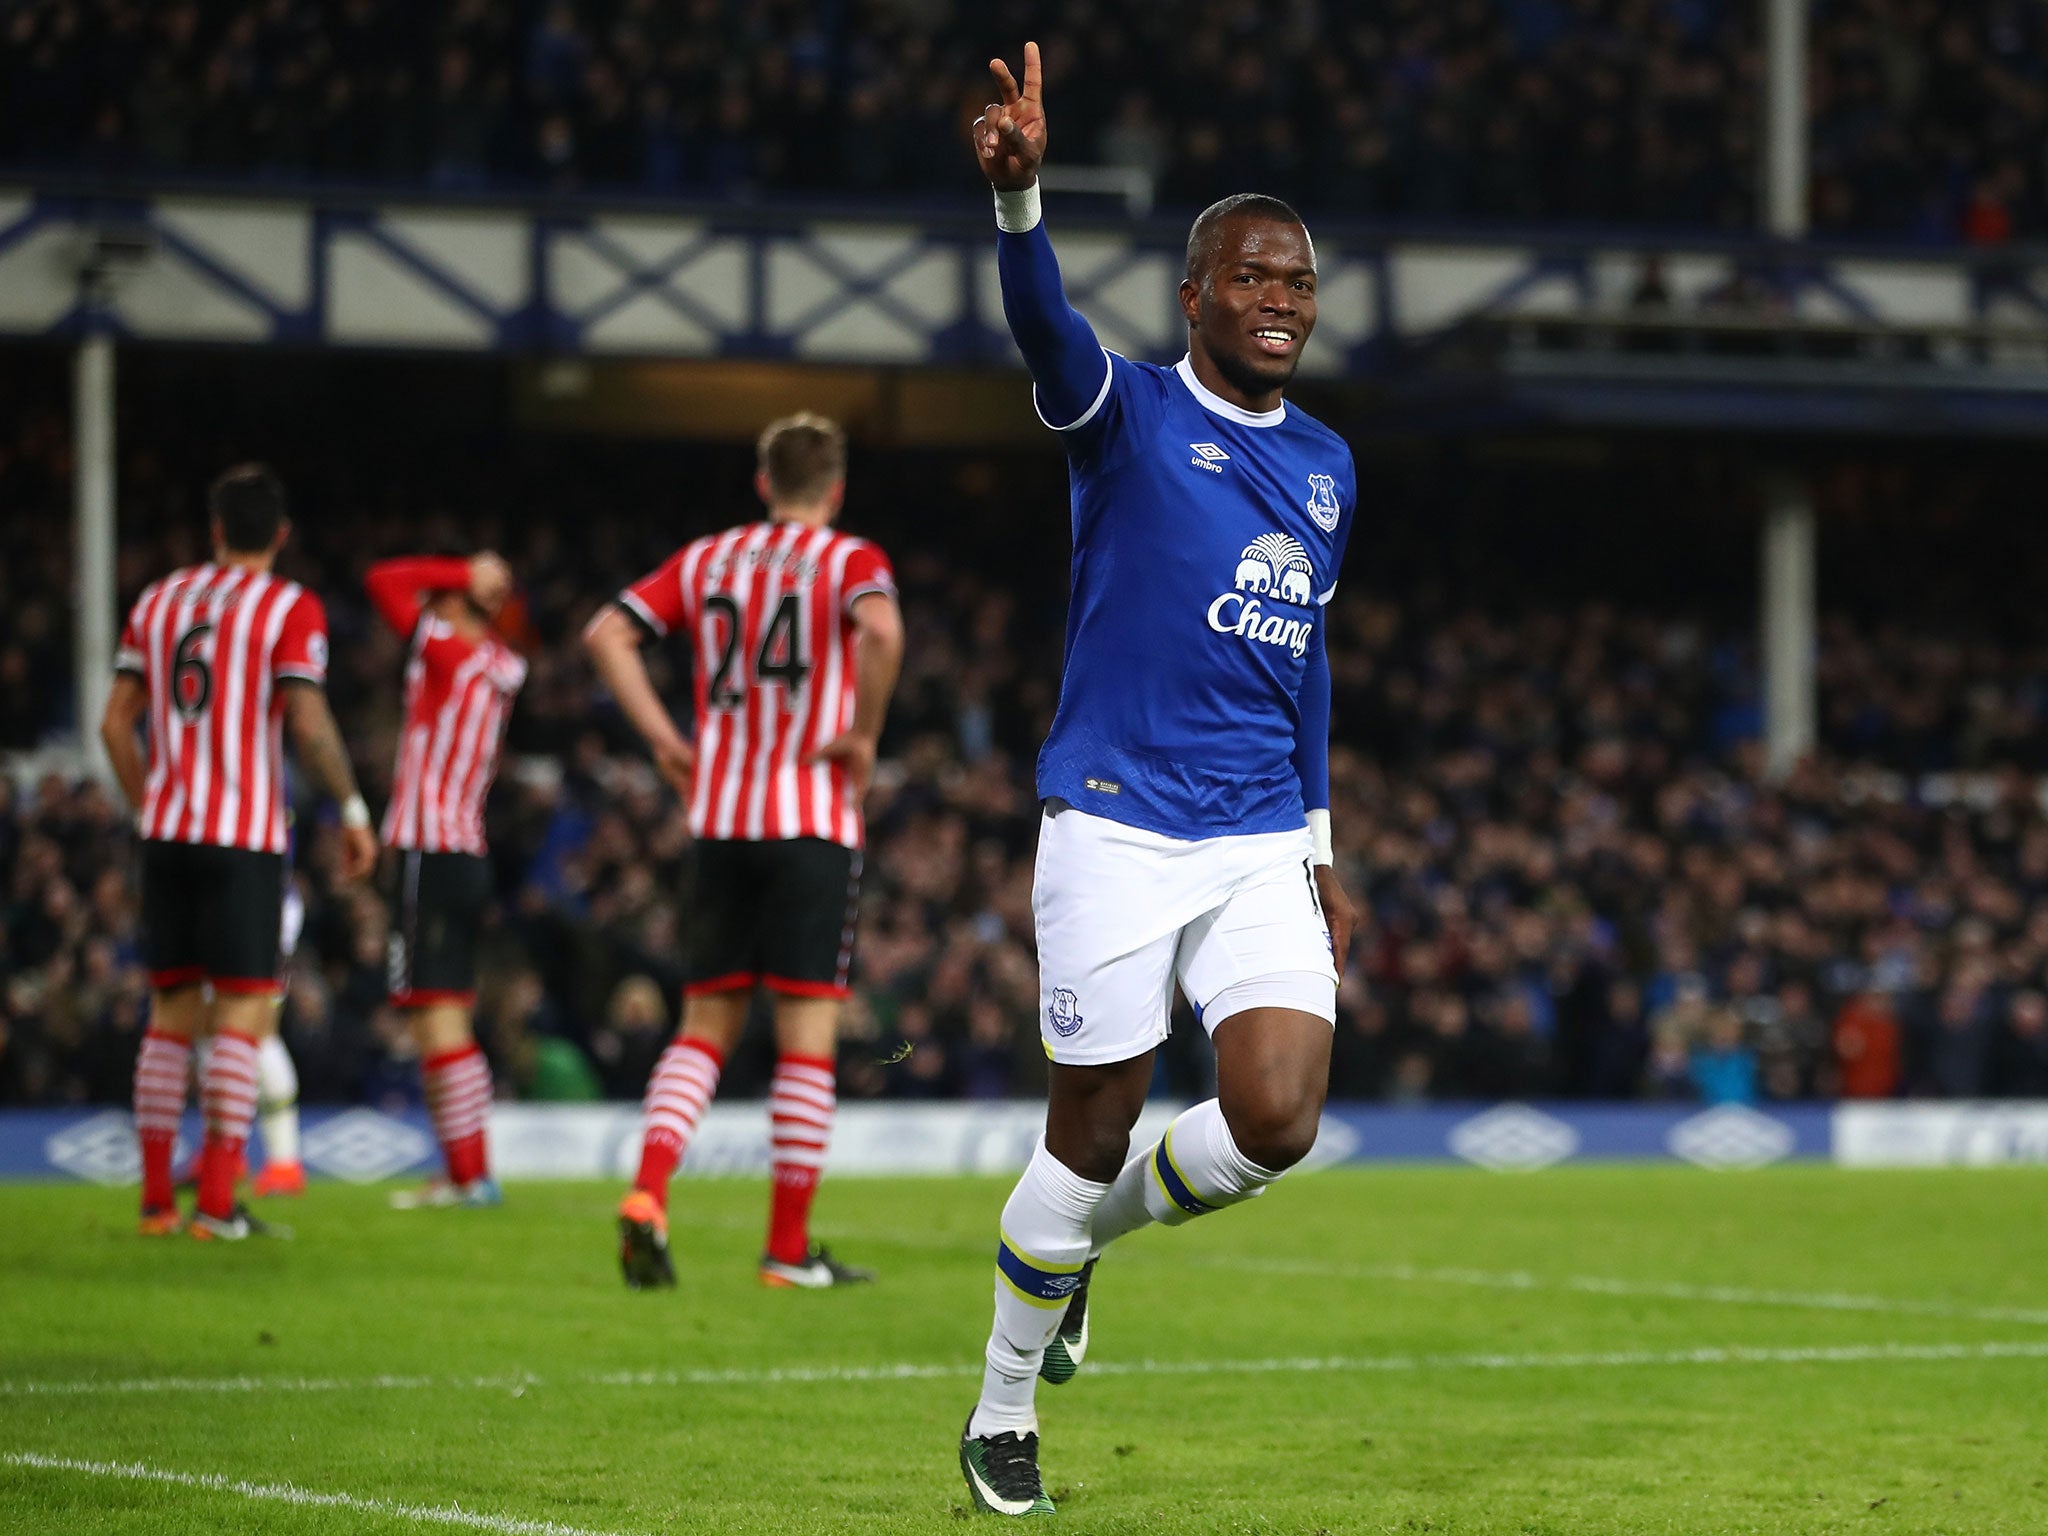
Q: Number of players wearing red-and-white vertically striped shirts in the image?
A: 3